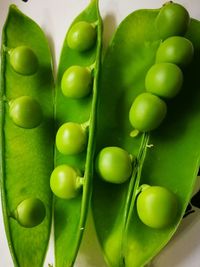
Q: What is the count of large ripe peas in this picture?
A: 13